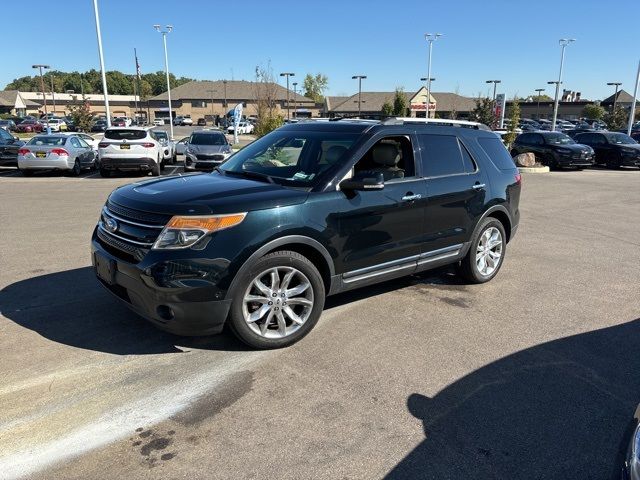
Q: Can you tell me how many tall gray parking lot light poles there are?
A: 5